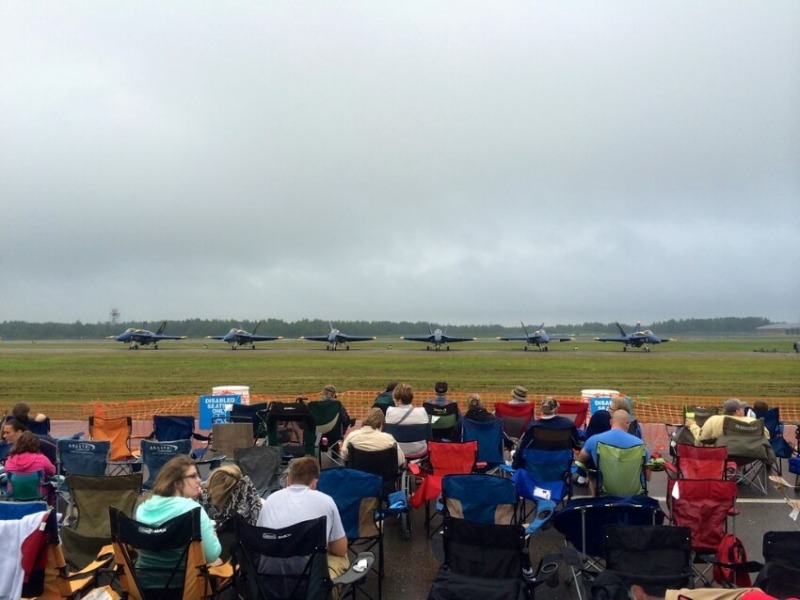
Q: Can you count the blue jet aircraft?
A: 6